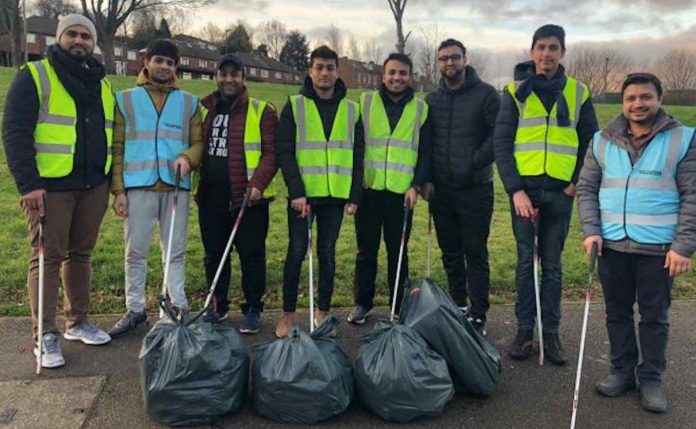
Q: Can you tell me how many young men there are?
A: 8